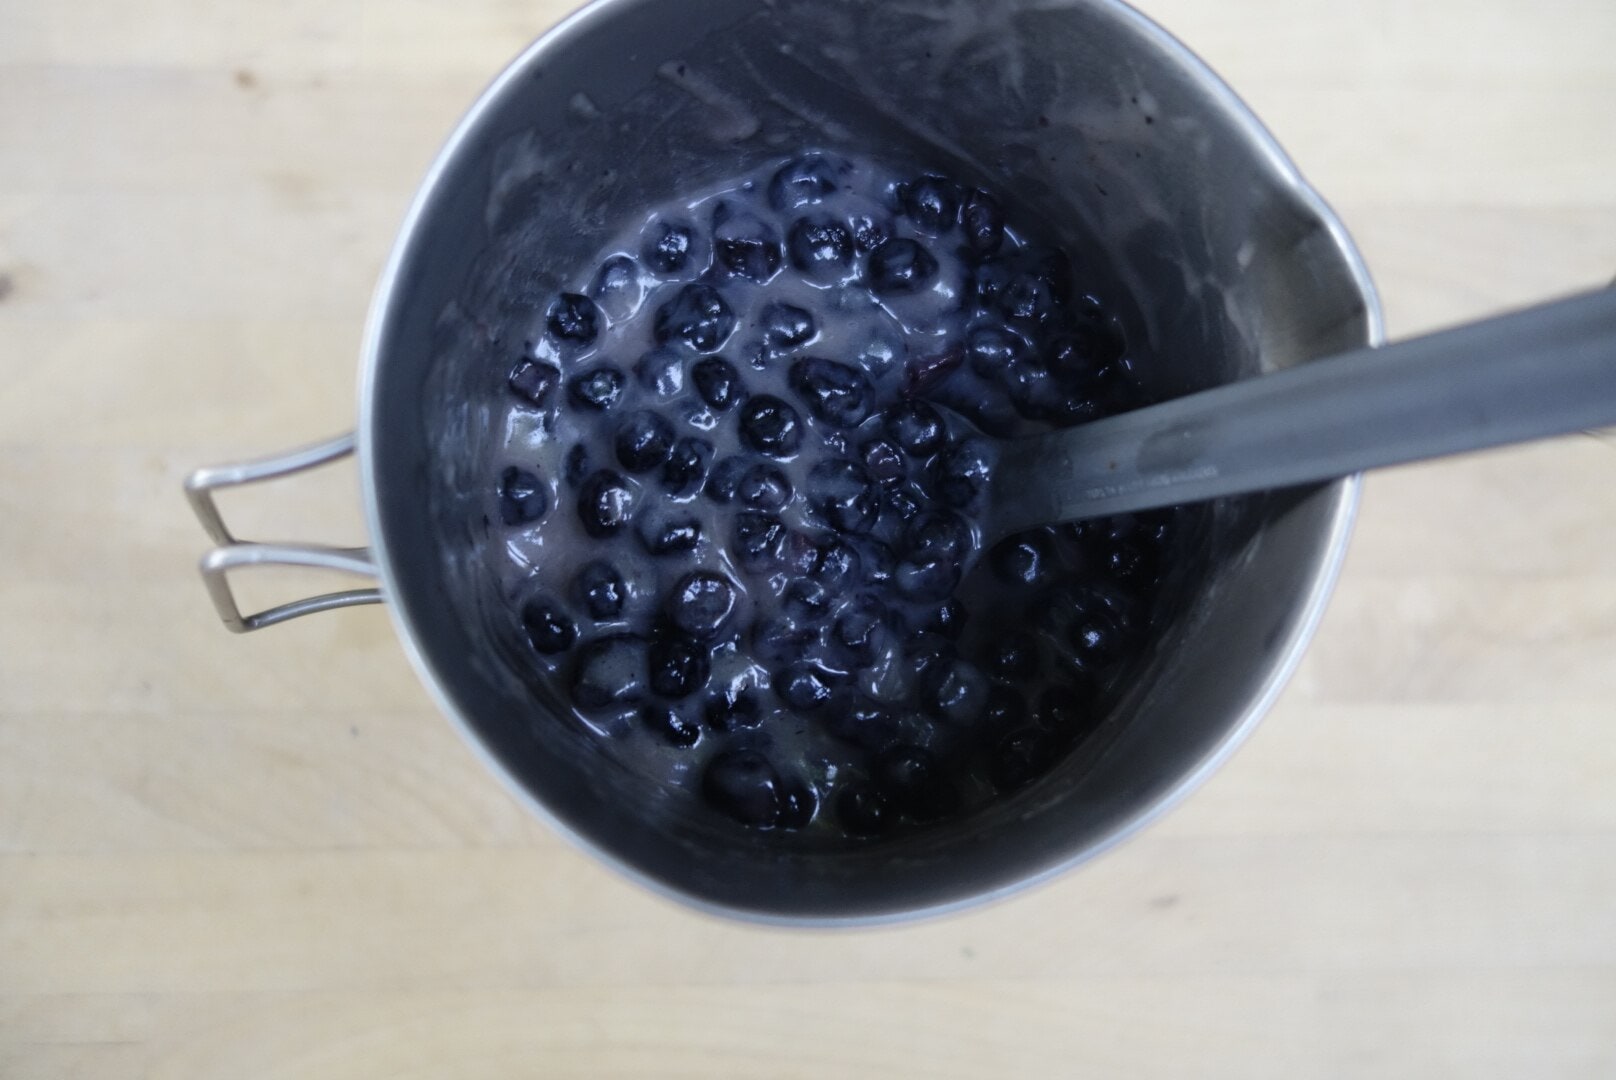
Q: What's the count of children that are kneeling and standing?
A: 0